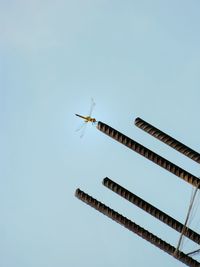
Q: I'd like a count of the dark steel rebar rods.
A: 4